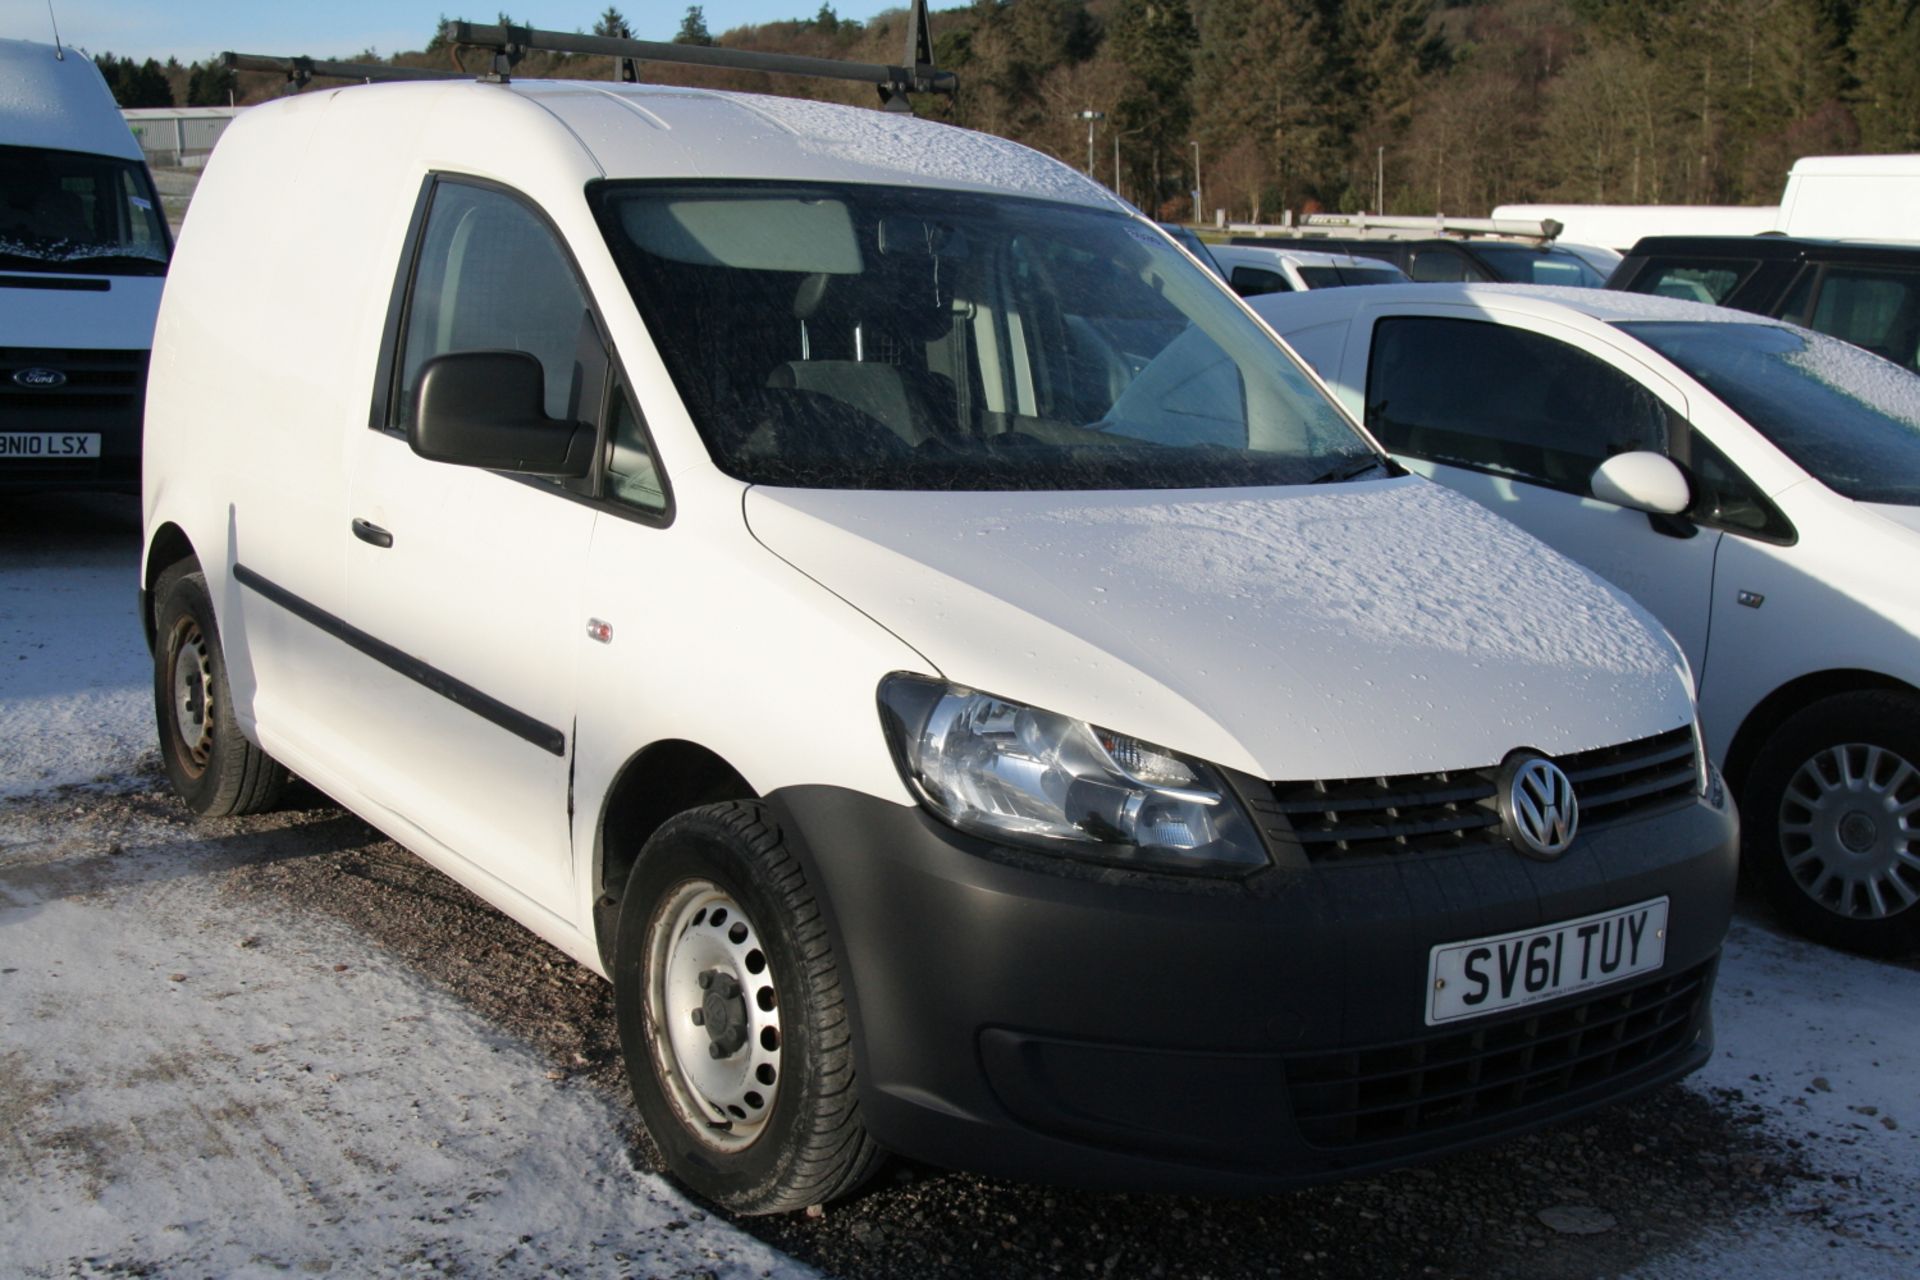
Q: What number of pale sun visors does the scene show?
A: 1